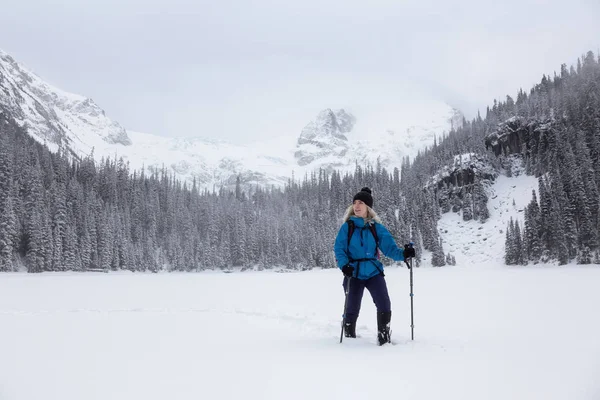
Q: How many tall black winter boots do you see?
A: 2